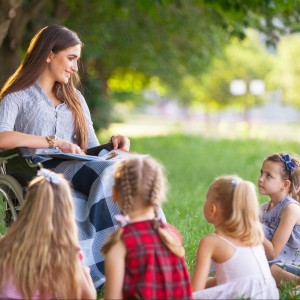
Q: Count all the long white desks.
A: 0